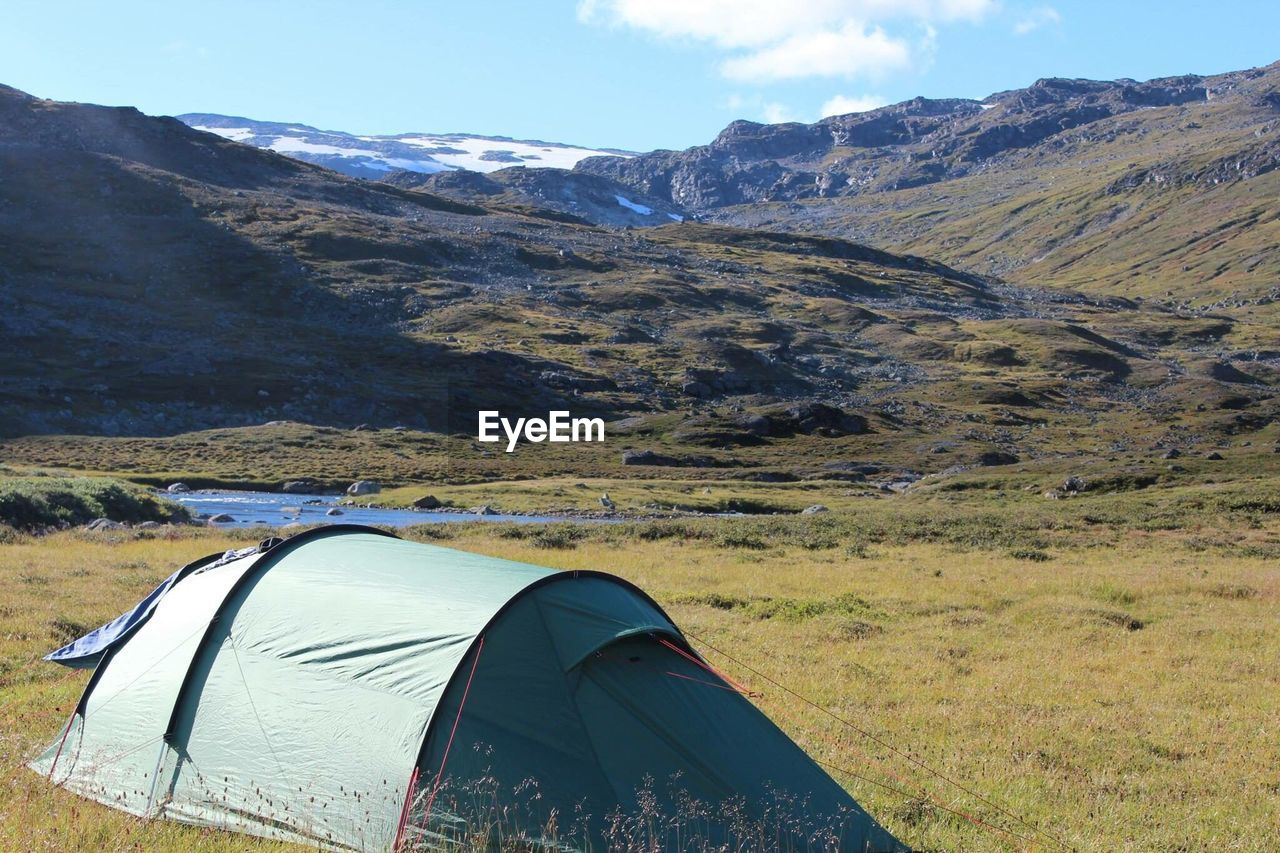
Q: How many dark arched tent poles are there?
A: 3